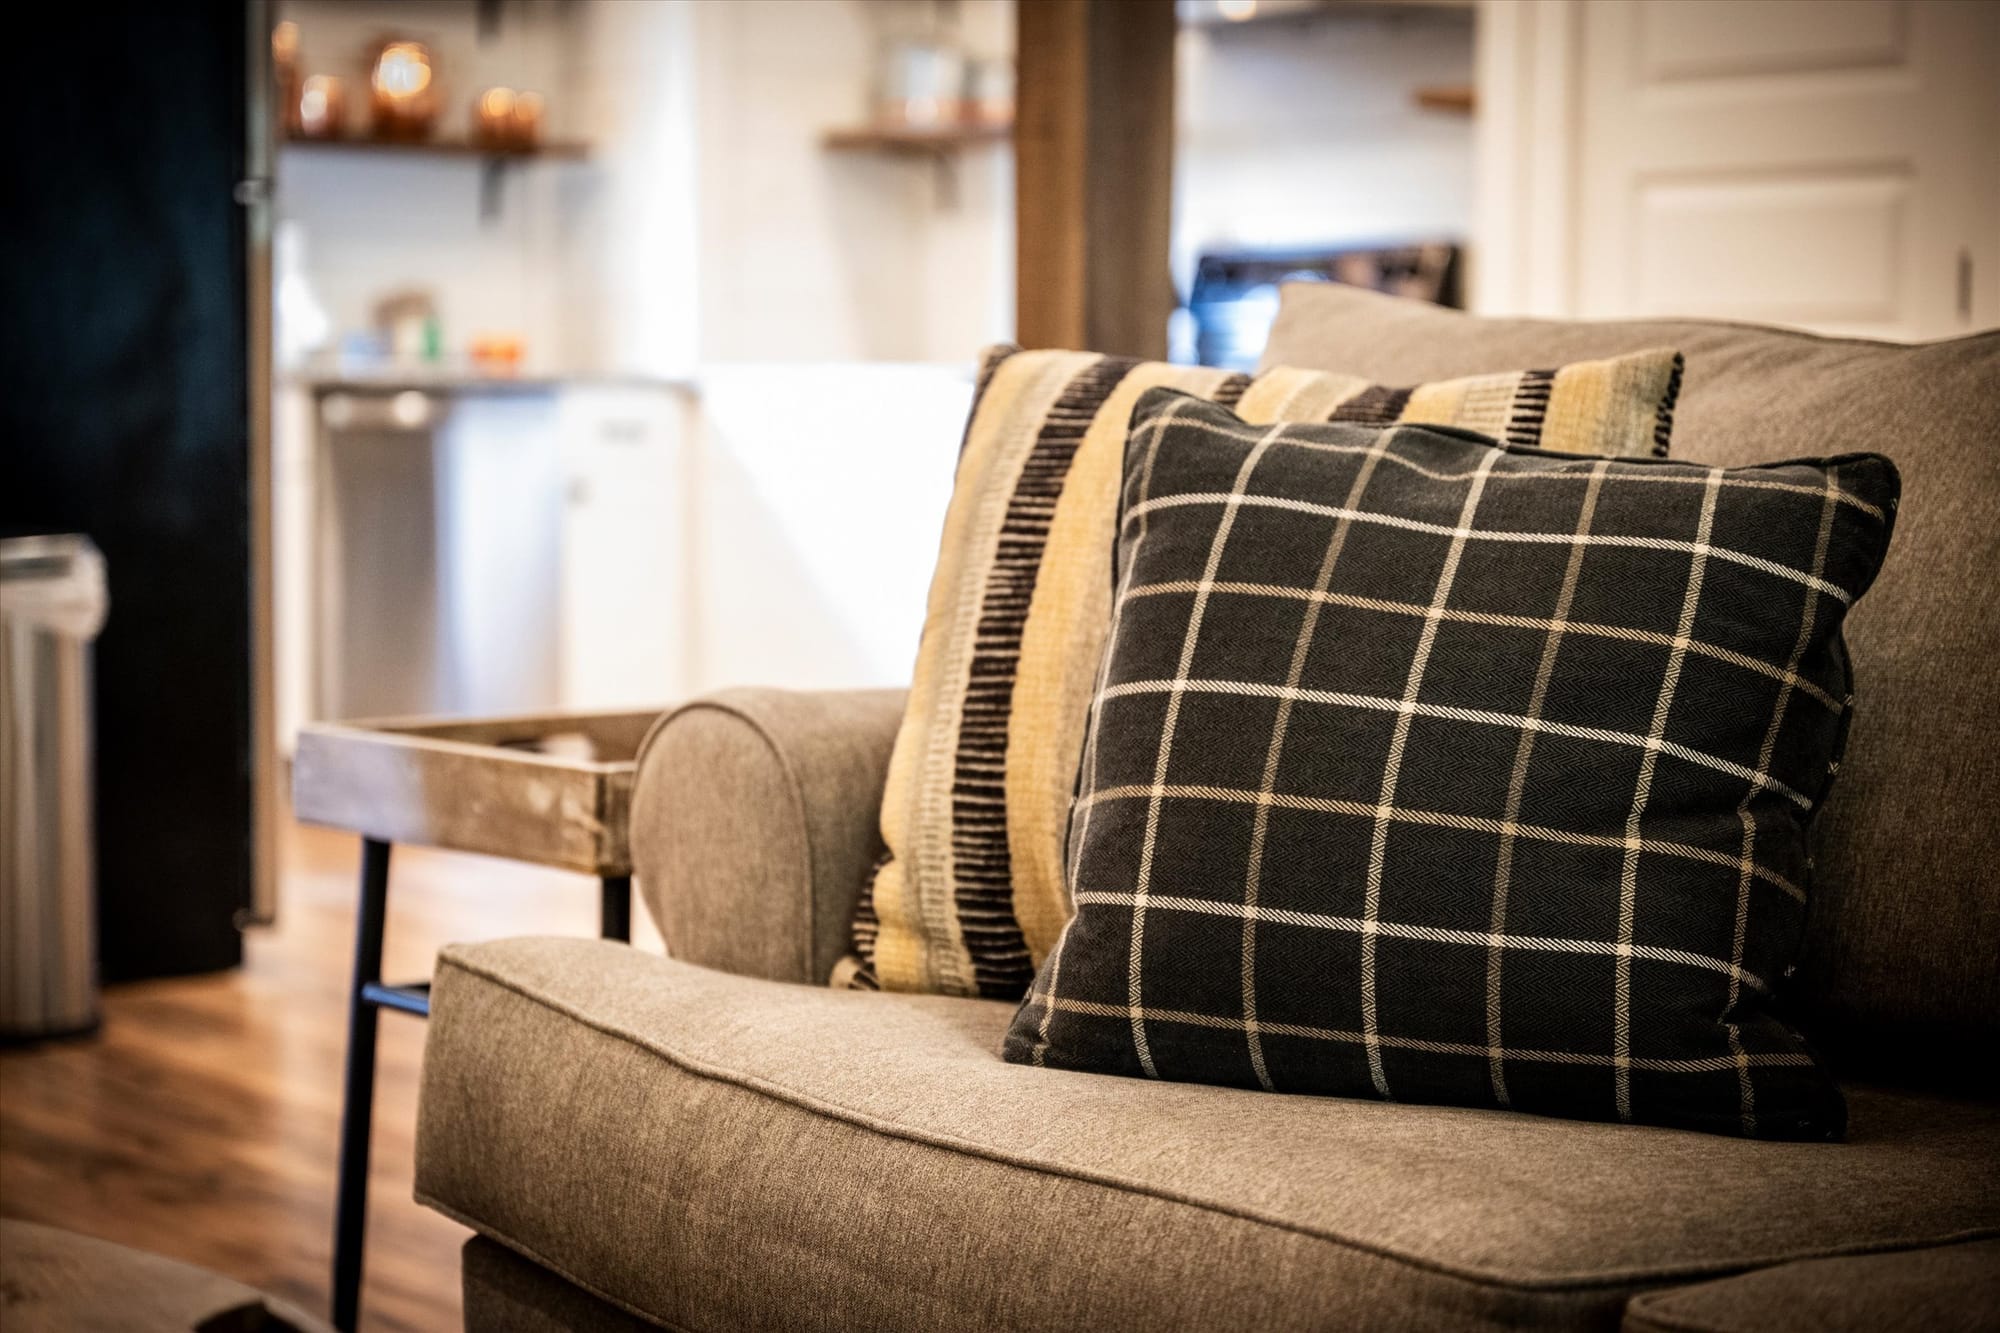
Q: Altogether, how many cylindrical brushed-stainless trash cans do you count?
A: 1